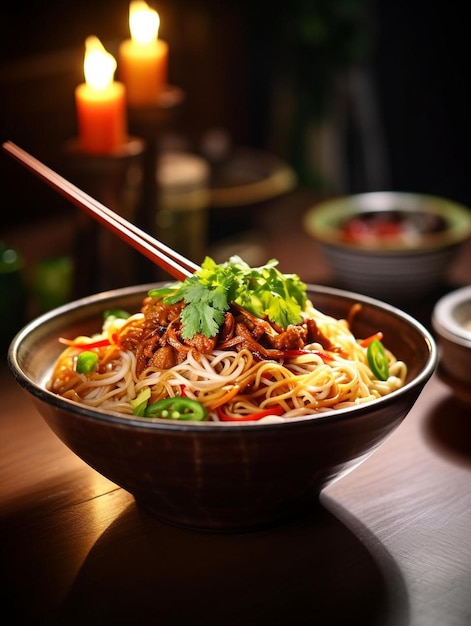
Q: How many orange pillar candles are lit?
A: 2